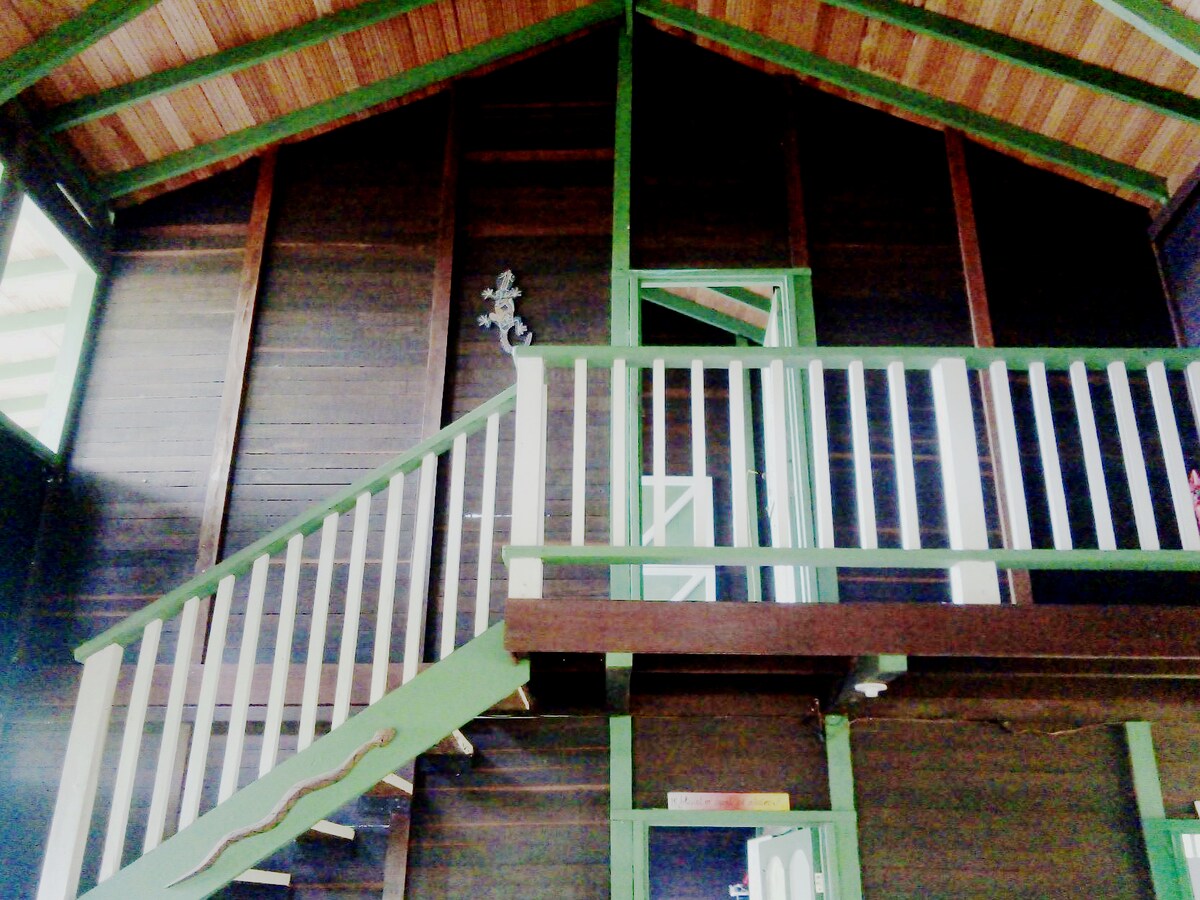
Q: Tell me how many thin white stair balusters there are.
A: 11